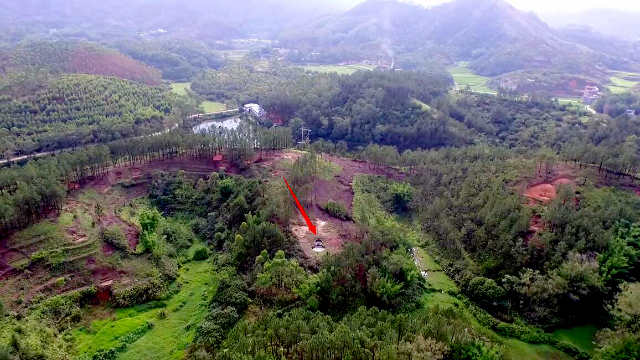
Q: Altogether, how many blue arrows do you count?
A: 0